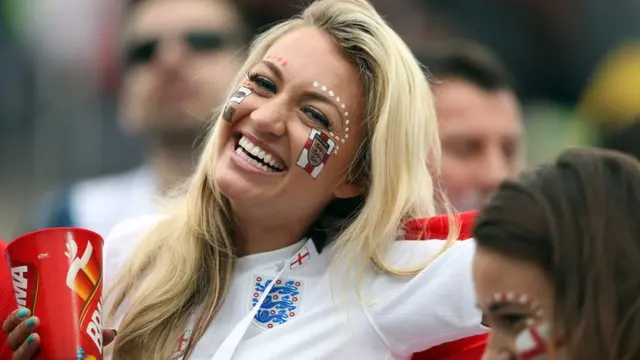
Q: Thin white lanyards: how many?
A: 1